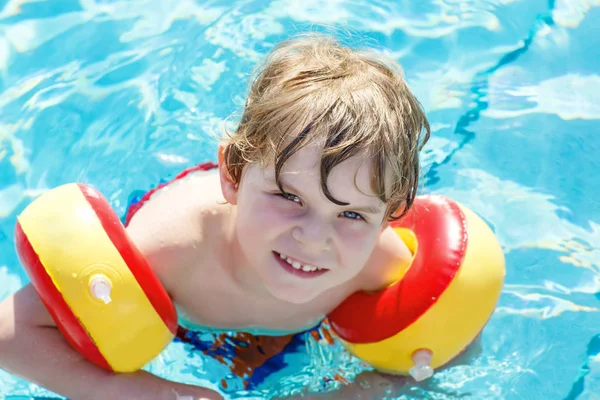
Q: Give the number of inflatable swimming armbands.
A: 2